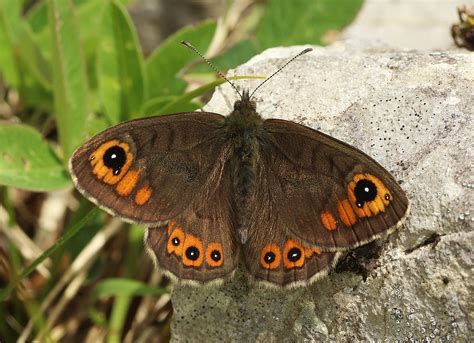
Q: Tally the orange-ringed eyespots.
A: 7